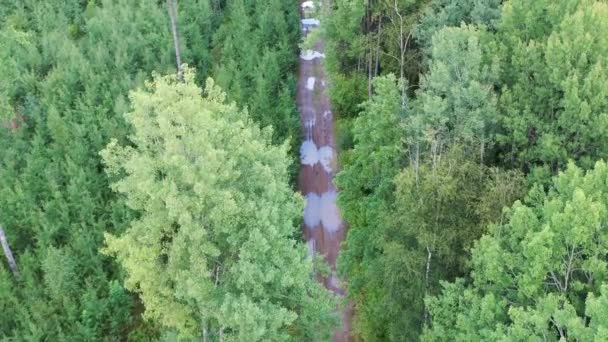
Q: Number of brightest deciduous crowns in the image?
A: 1